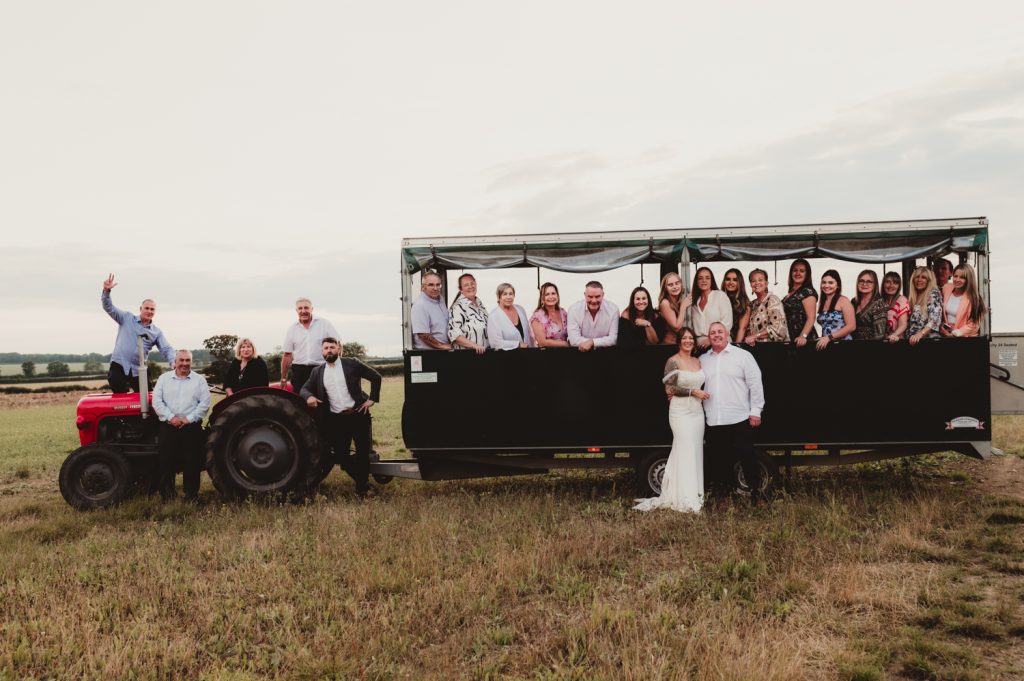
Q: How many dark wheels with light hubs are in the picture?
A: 2